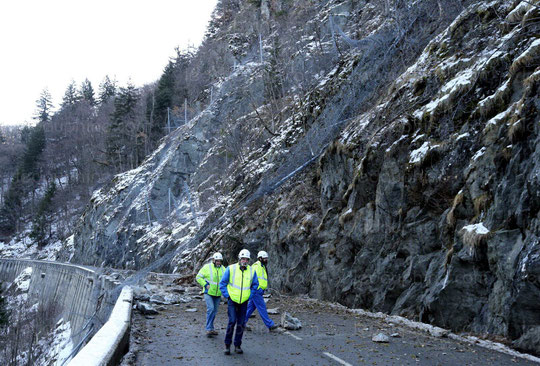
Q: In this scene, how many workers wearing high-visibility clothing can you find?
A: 3